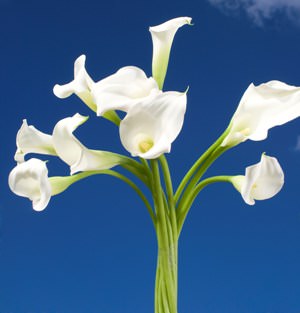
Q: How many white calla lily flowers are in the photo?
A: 9